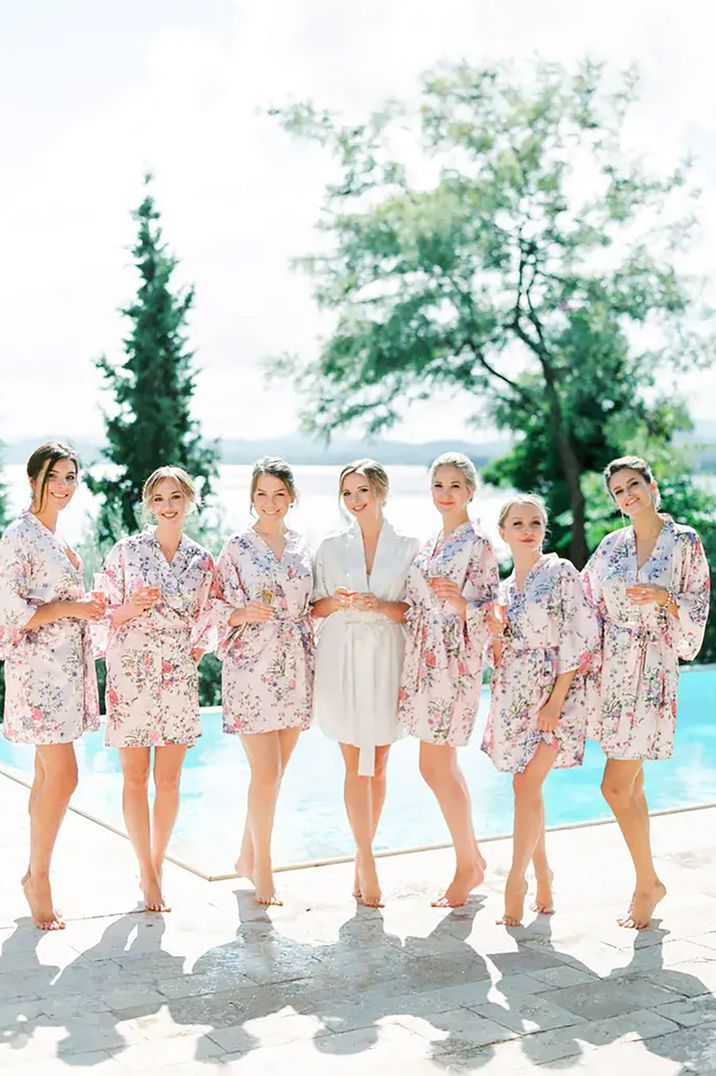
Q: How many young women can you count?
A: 7